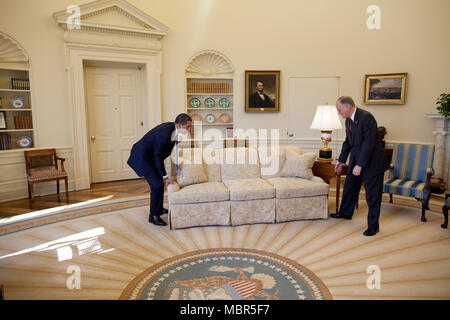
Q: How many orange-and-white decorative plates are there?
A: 2